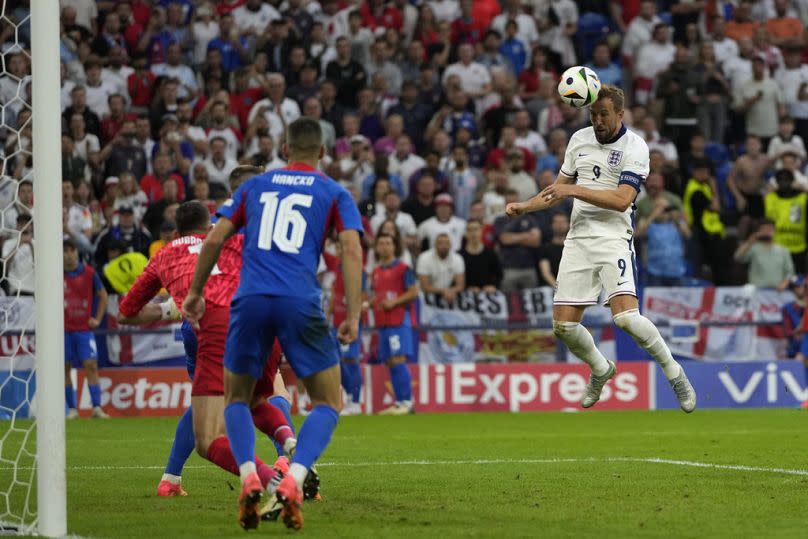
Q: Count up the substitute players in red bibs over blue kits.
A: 3